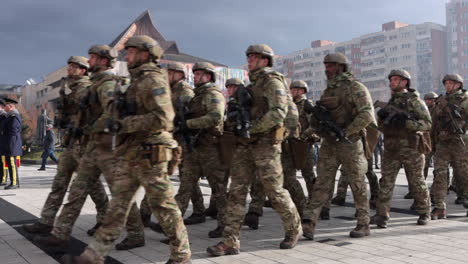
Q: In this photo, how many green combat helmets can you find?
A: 12